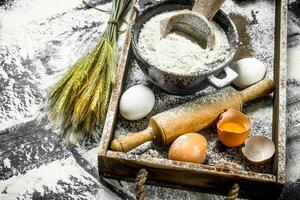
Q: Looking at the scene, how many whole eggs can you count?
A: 3